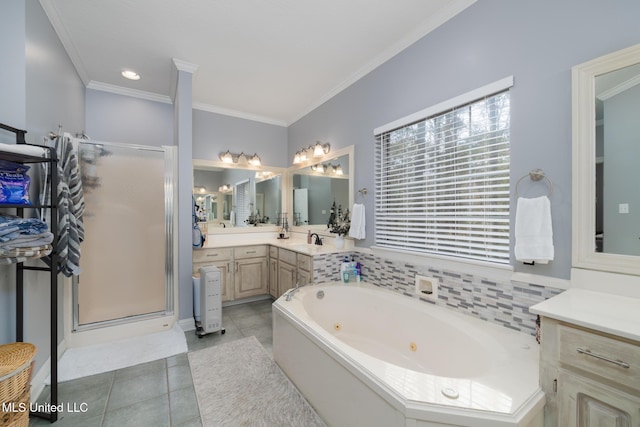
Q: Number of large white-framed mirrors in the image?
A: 3